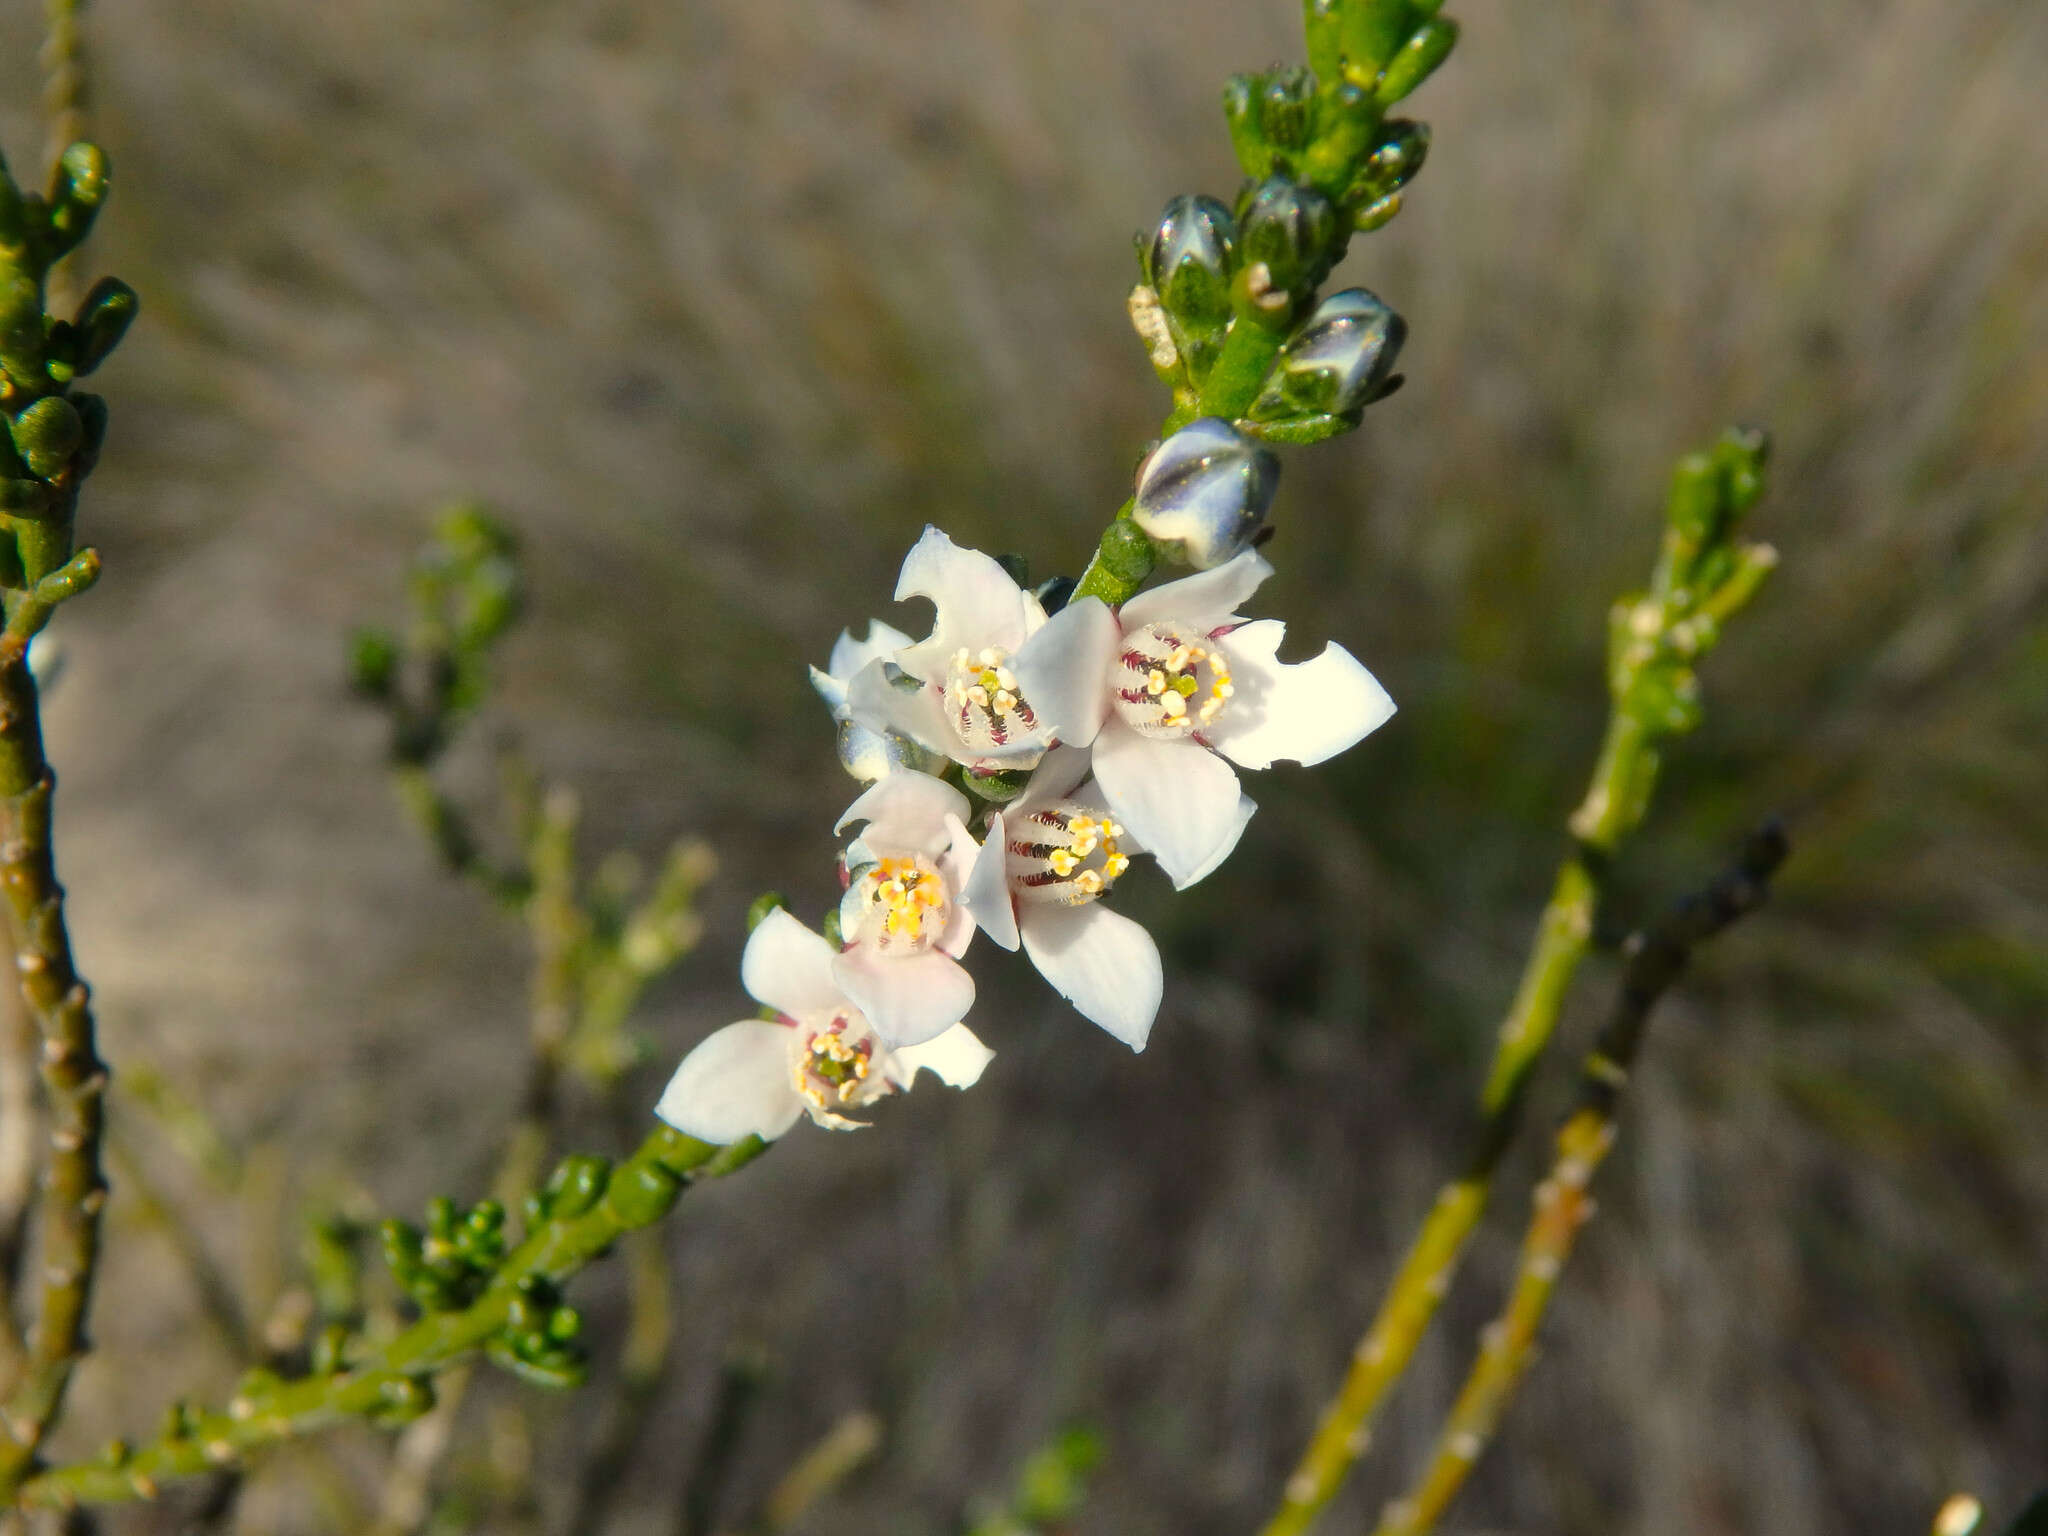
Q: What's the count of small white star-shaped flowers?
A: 5